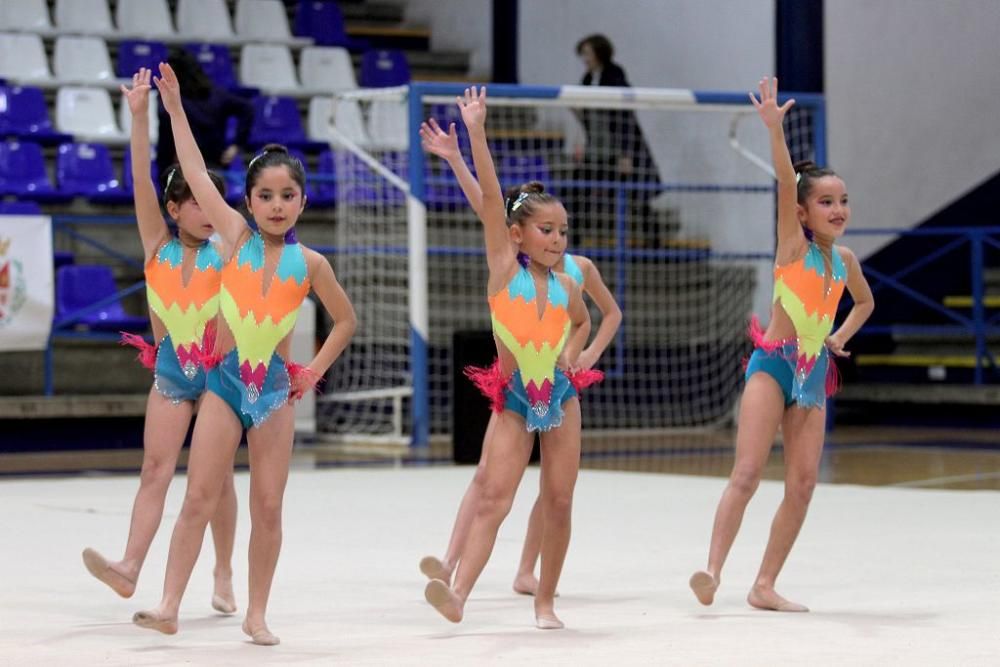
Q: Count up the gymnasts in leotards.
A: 5